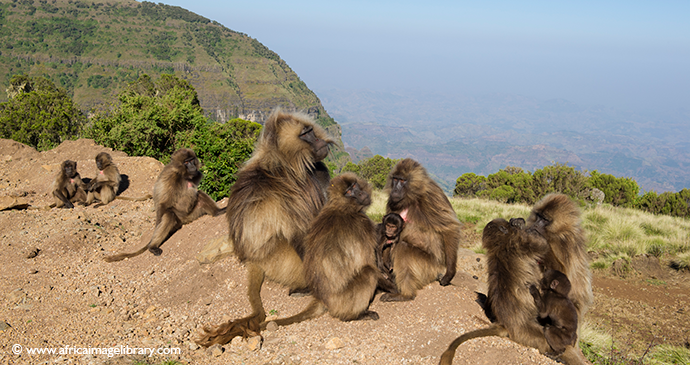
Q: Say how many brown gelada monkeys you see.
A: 10